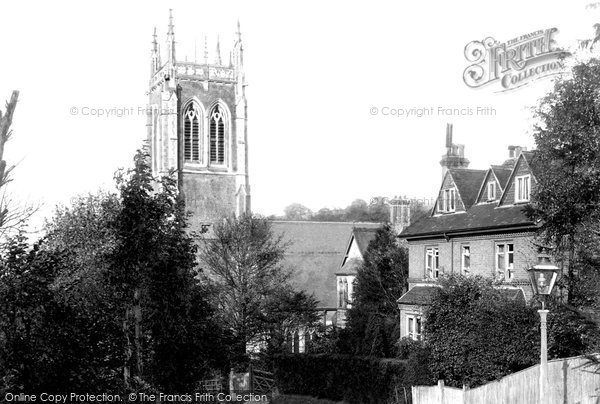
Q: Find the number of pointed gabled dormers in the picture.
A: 3